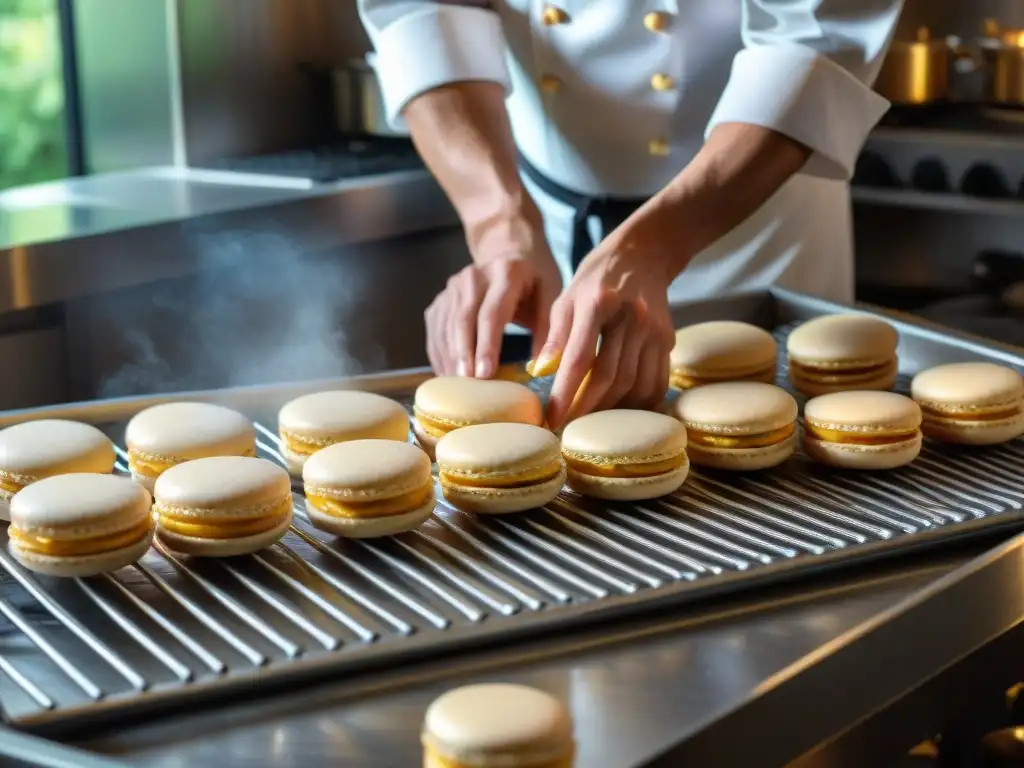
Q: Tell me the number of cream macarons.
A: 15